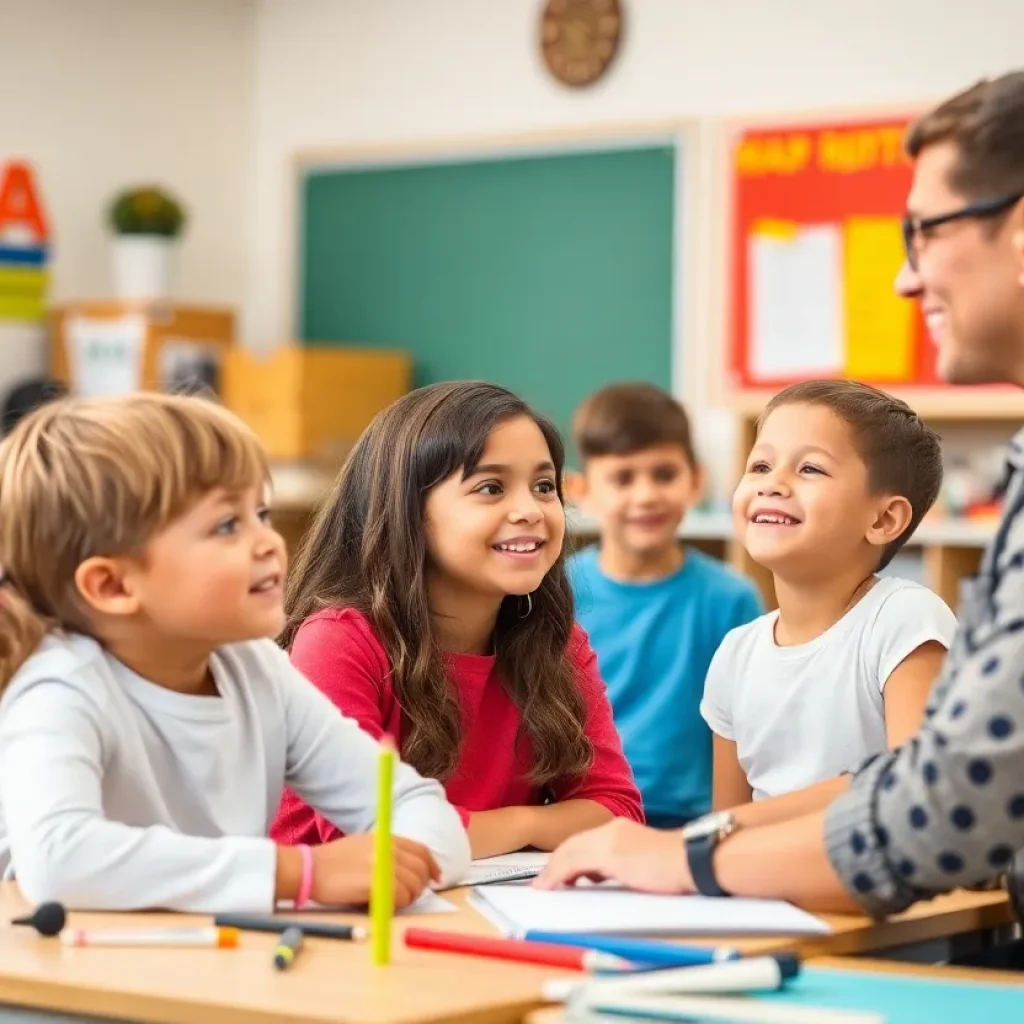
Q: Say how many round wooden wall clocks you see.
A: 1